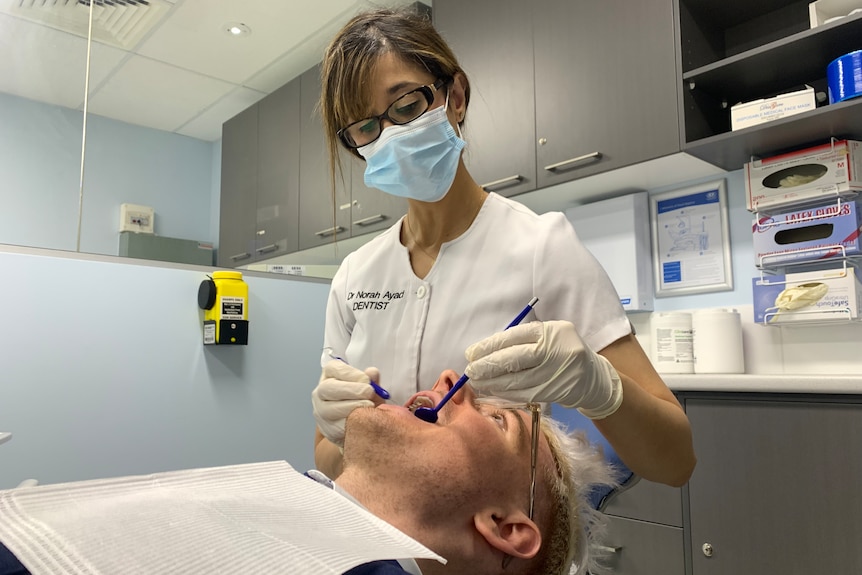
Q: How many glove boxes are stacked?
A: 3